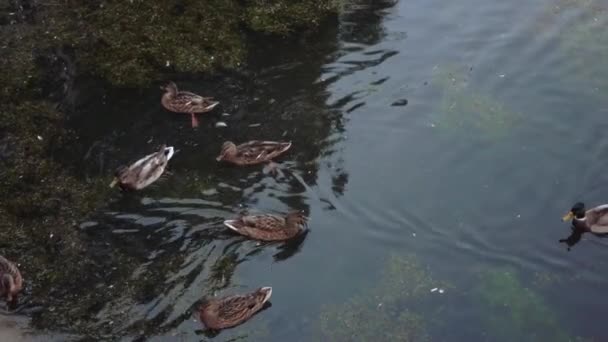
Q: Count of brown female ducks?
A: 5